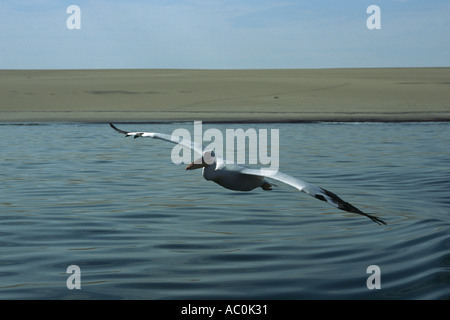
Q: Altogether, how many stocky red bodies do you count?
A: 0